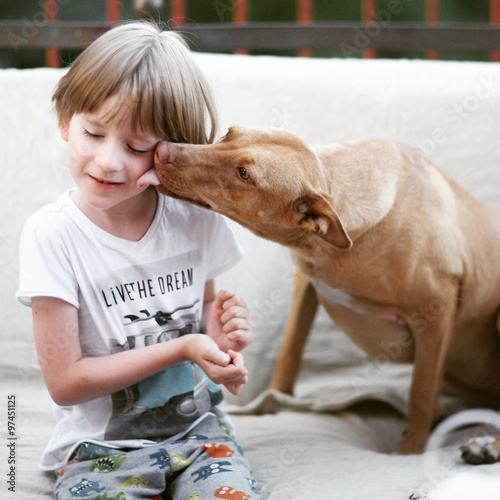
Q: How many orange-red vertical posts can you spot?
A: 8